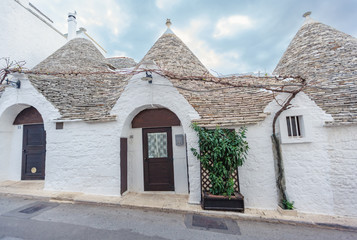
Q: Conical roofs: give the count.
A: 3